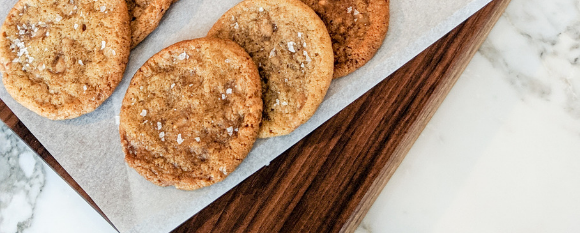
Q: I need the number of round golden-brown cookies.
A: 5